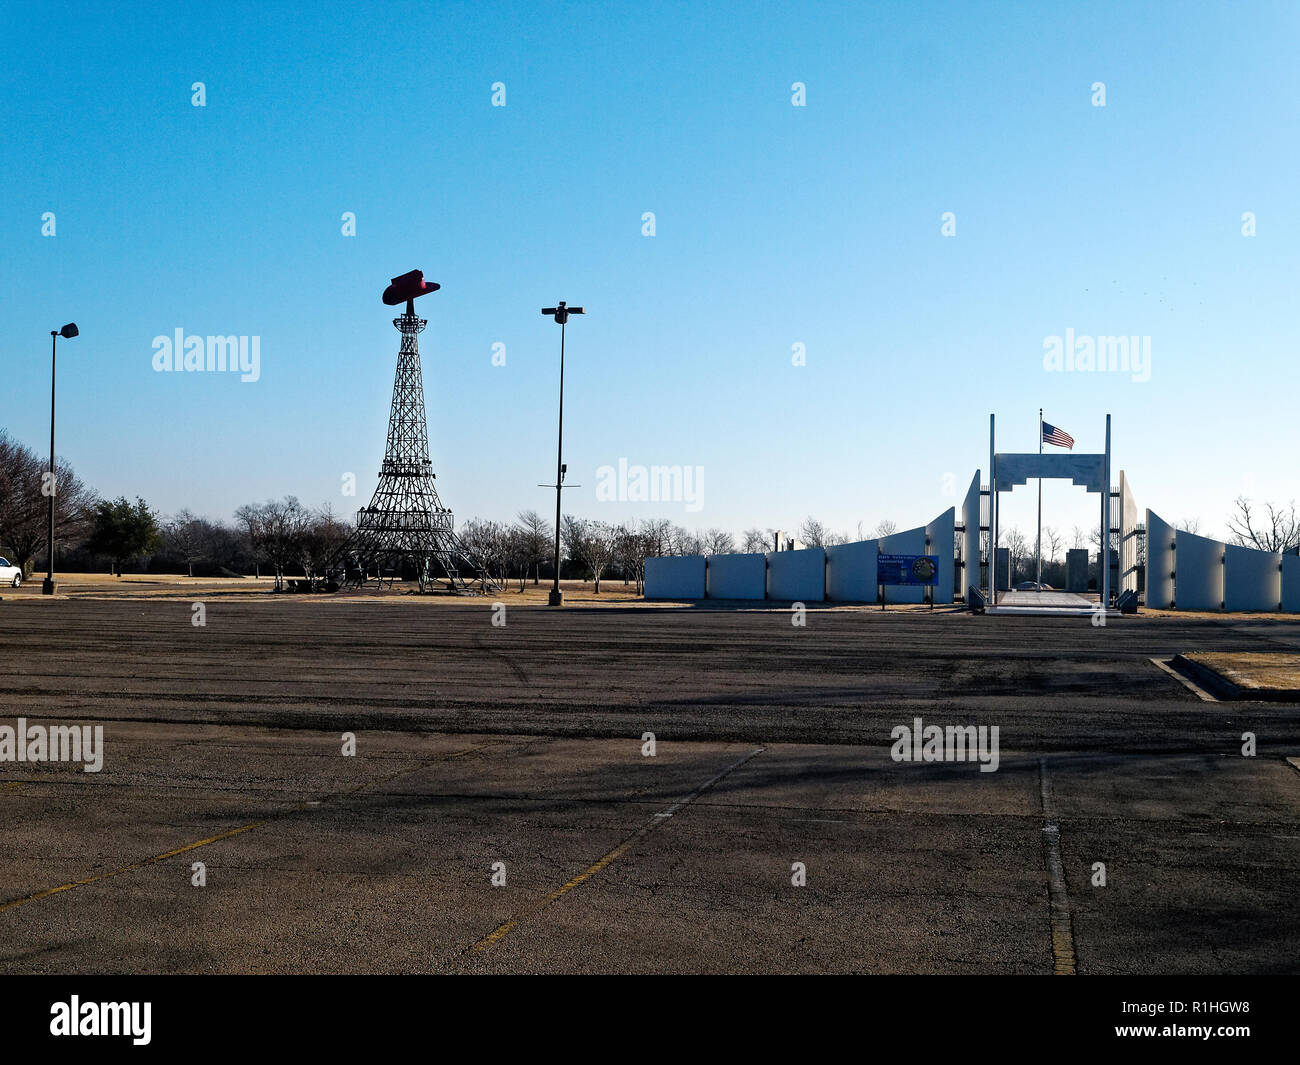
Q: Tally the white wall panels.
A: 12